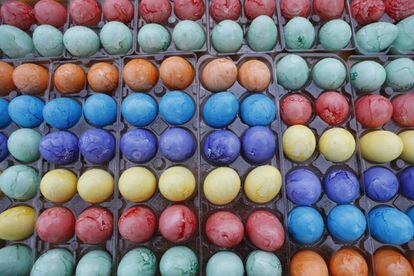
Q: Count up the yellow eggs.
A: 11